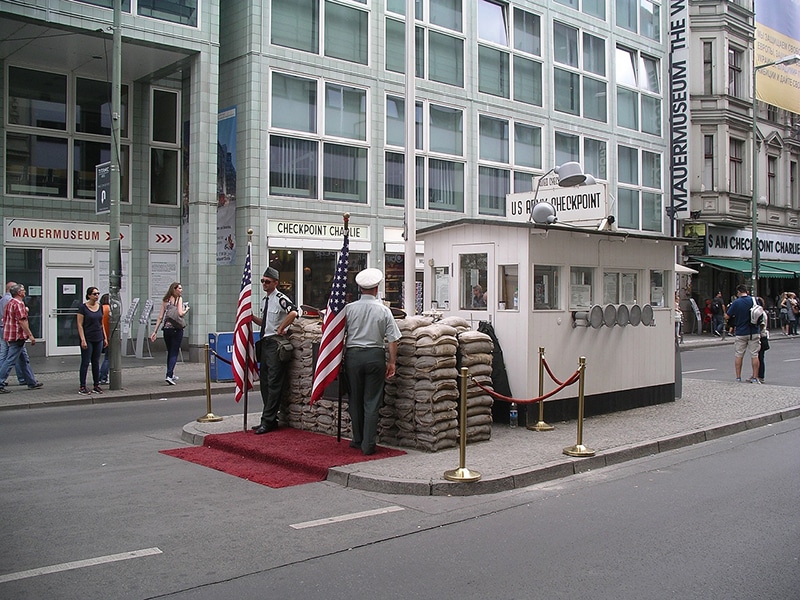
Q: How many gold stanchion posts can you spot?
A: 4